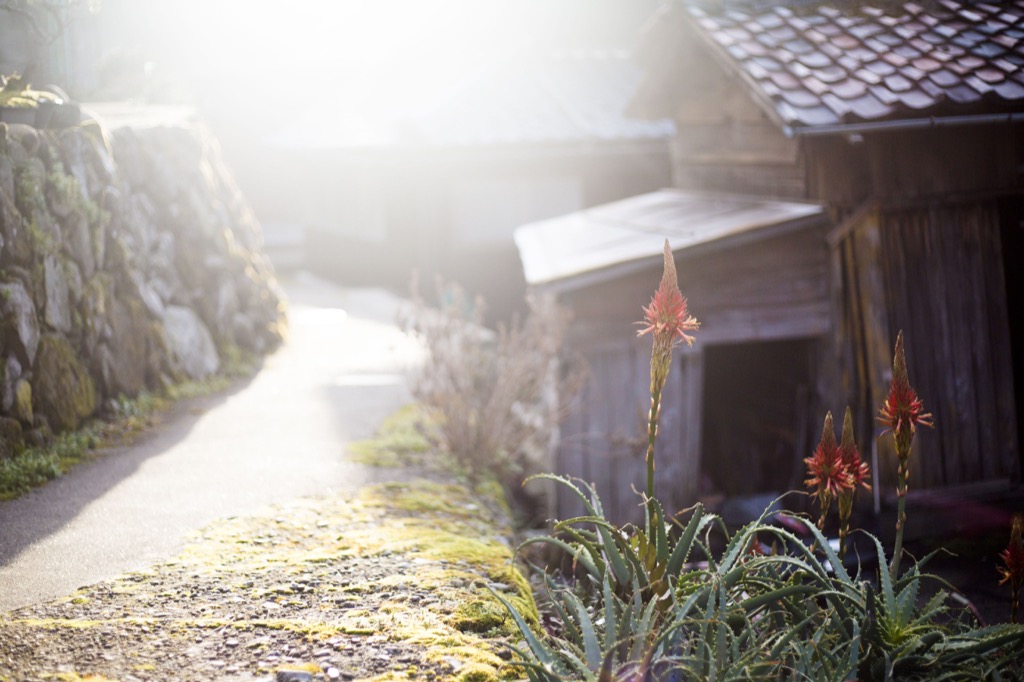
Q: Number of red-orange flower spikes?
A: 5